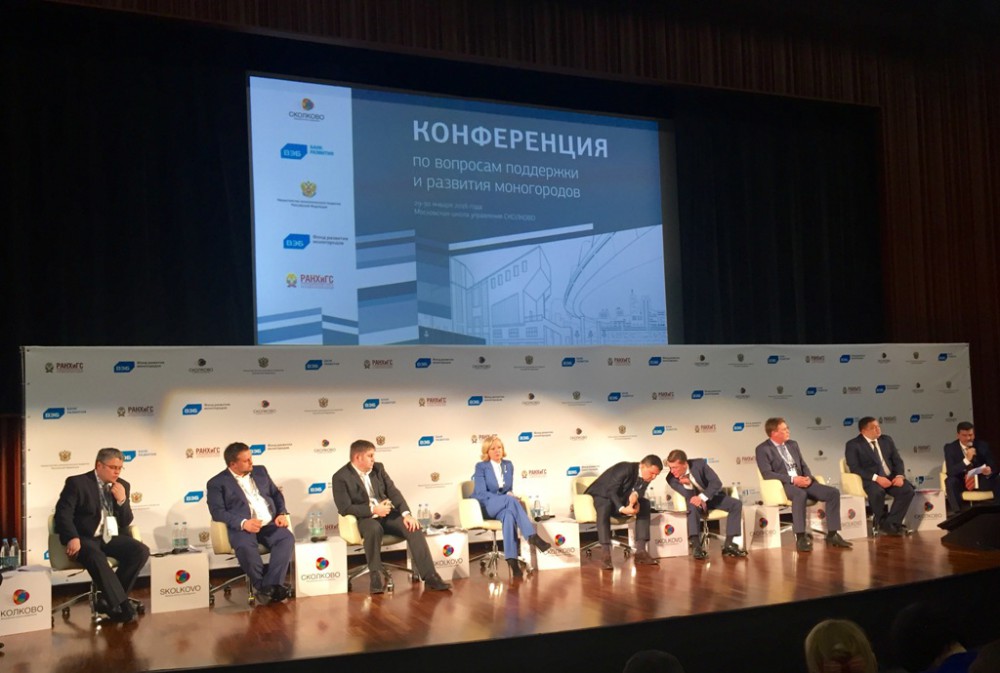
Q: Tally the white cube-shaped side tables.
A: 9